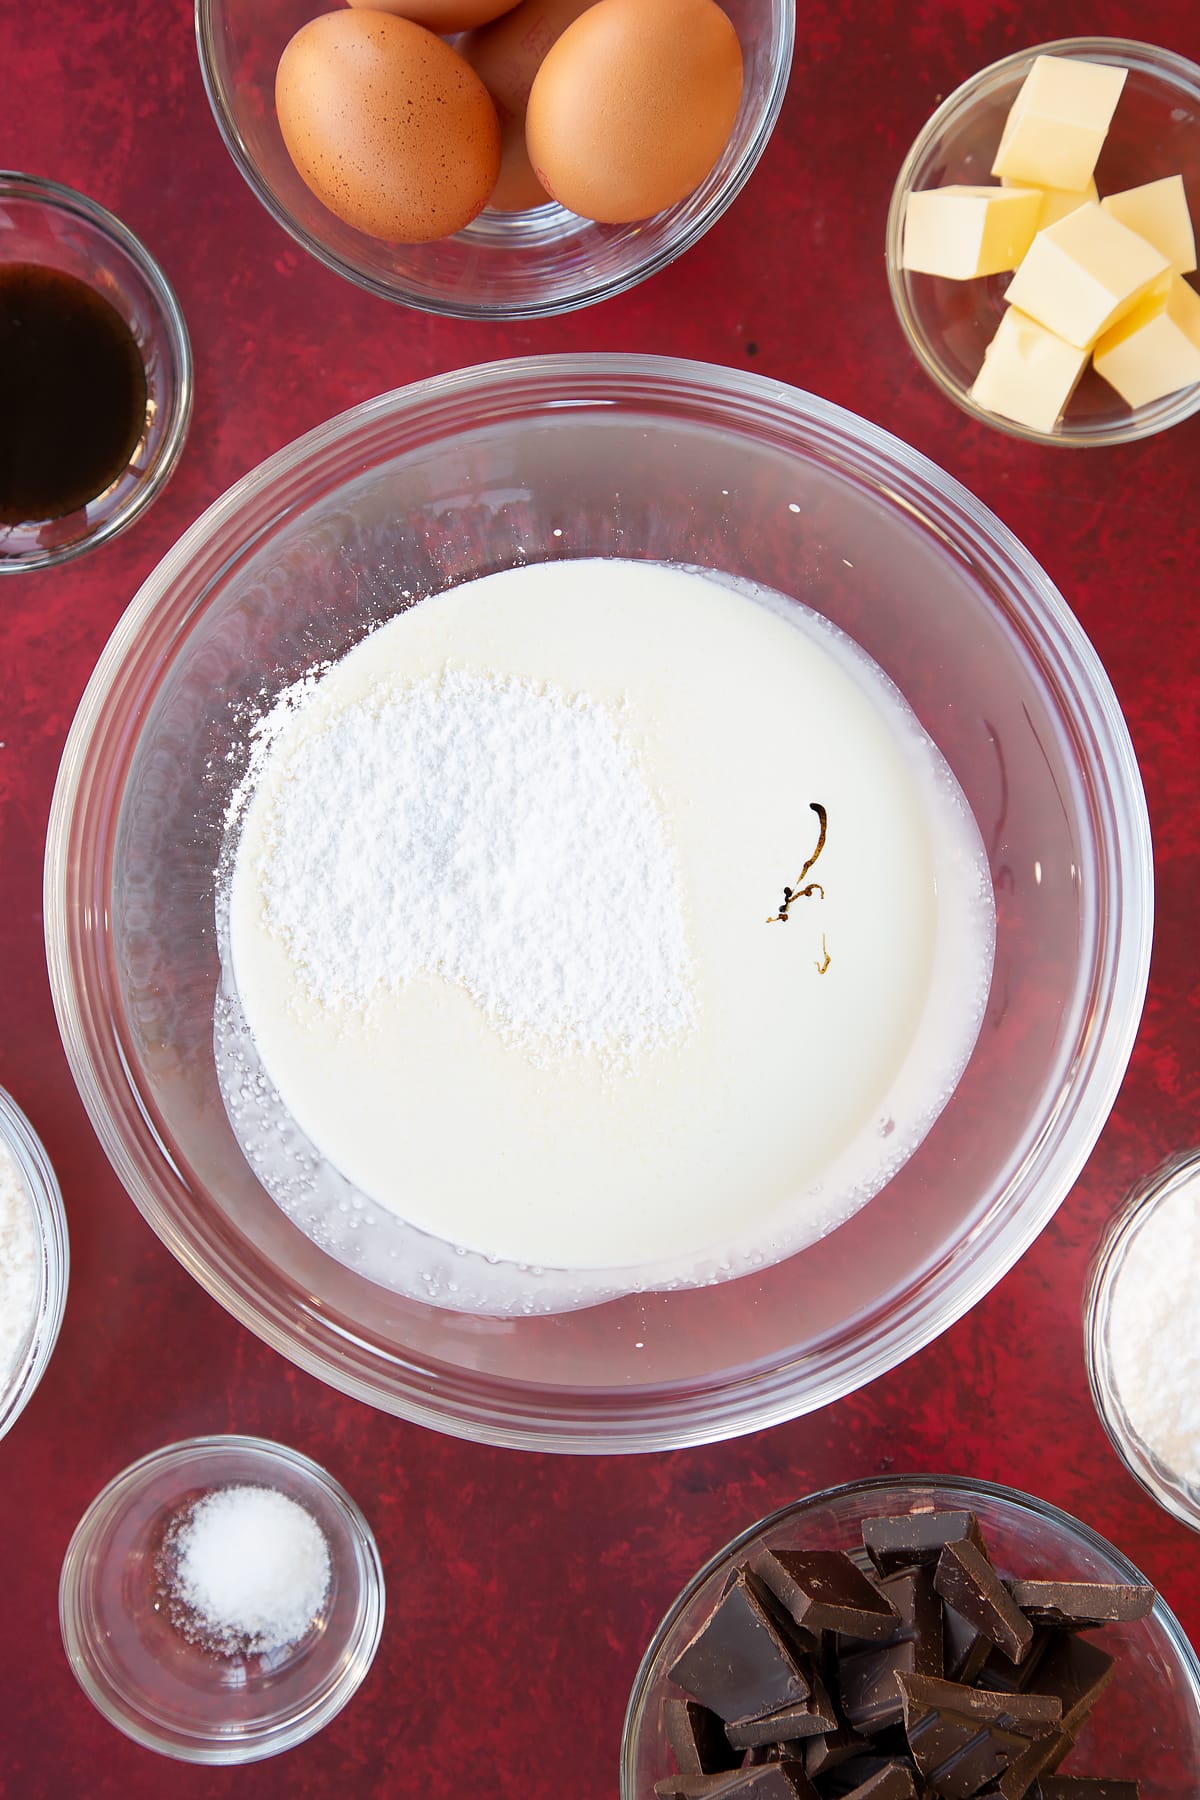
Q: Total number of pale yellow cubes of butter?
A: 7